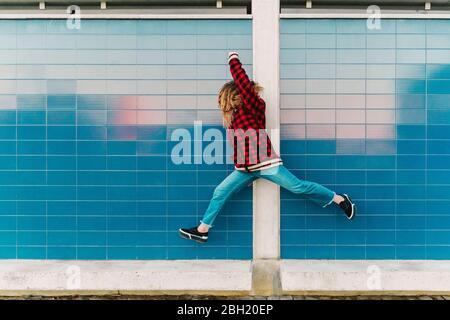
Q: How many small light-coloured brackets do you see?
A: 5